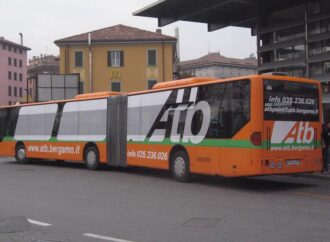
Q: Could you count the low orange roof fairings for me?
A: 2